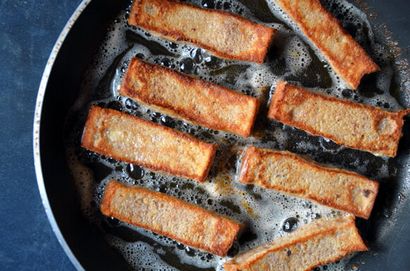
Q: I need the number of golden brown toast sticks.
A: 8